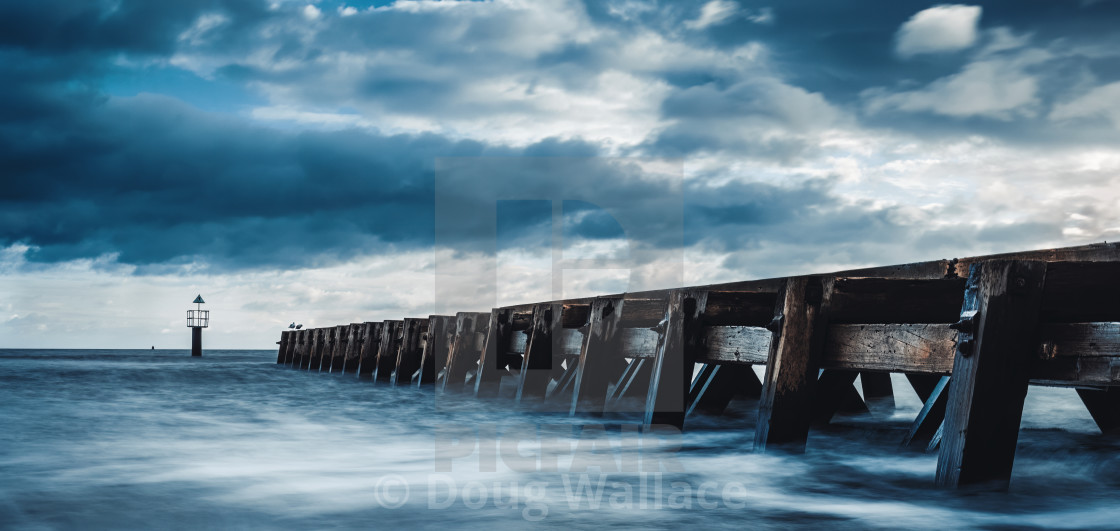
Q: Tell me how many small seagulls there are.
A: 2